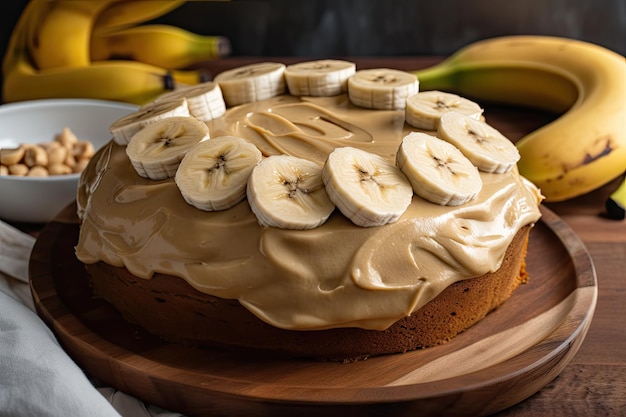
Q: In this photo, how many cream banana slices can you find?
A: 12